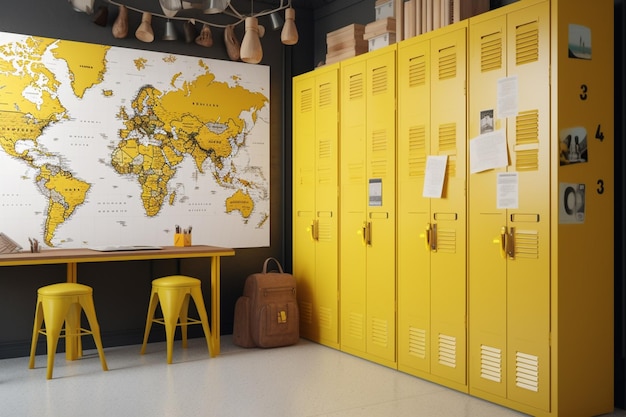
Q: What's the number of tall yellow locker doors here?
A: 8